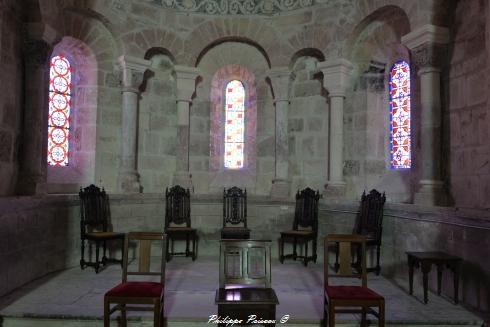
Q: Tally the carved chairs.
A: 5